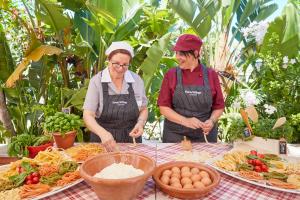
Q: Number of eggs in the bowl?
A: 15